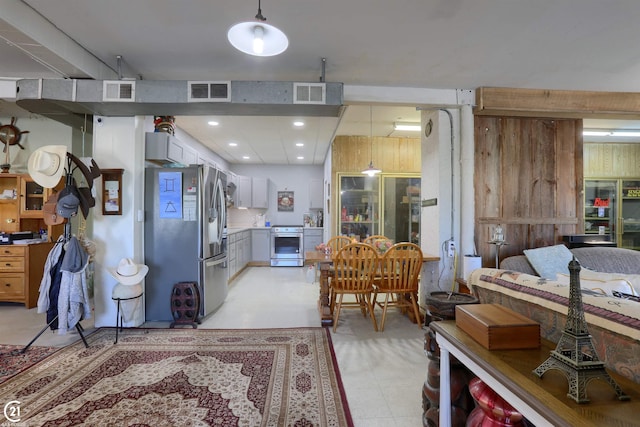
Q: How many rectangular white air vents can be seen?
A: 3